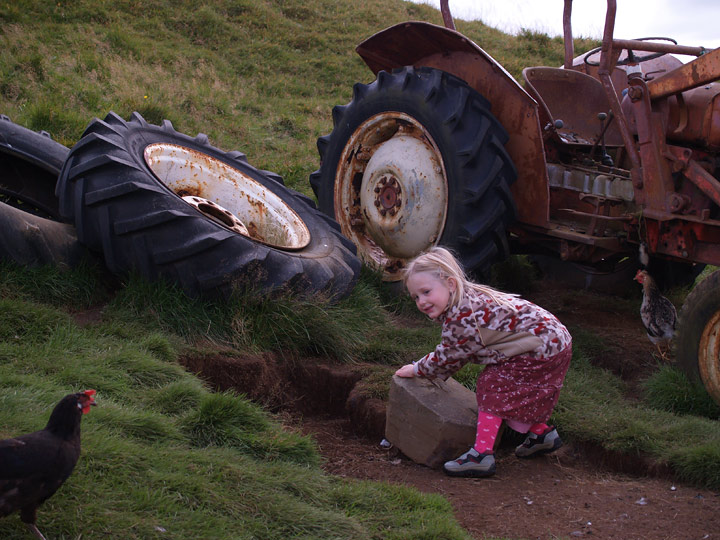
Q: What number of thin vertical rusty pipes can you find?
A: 3